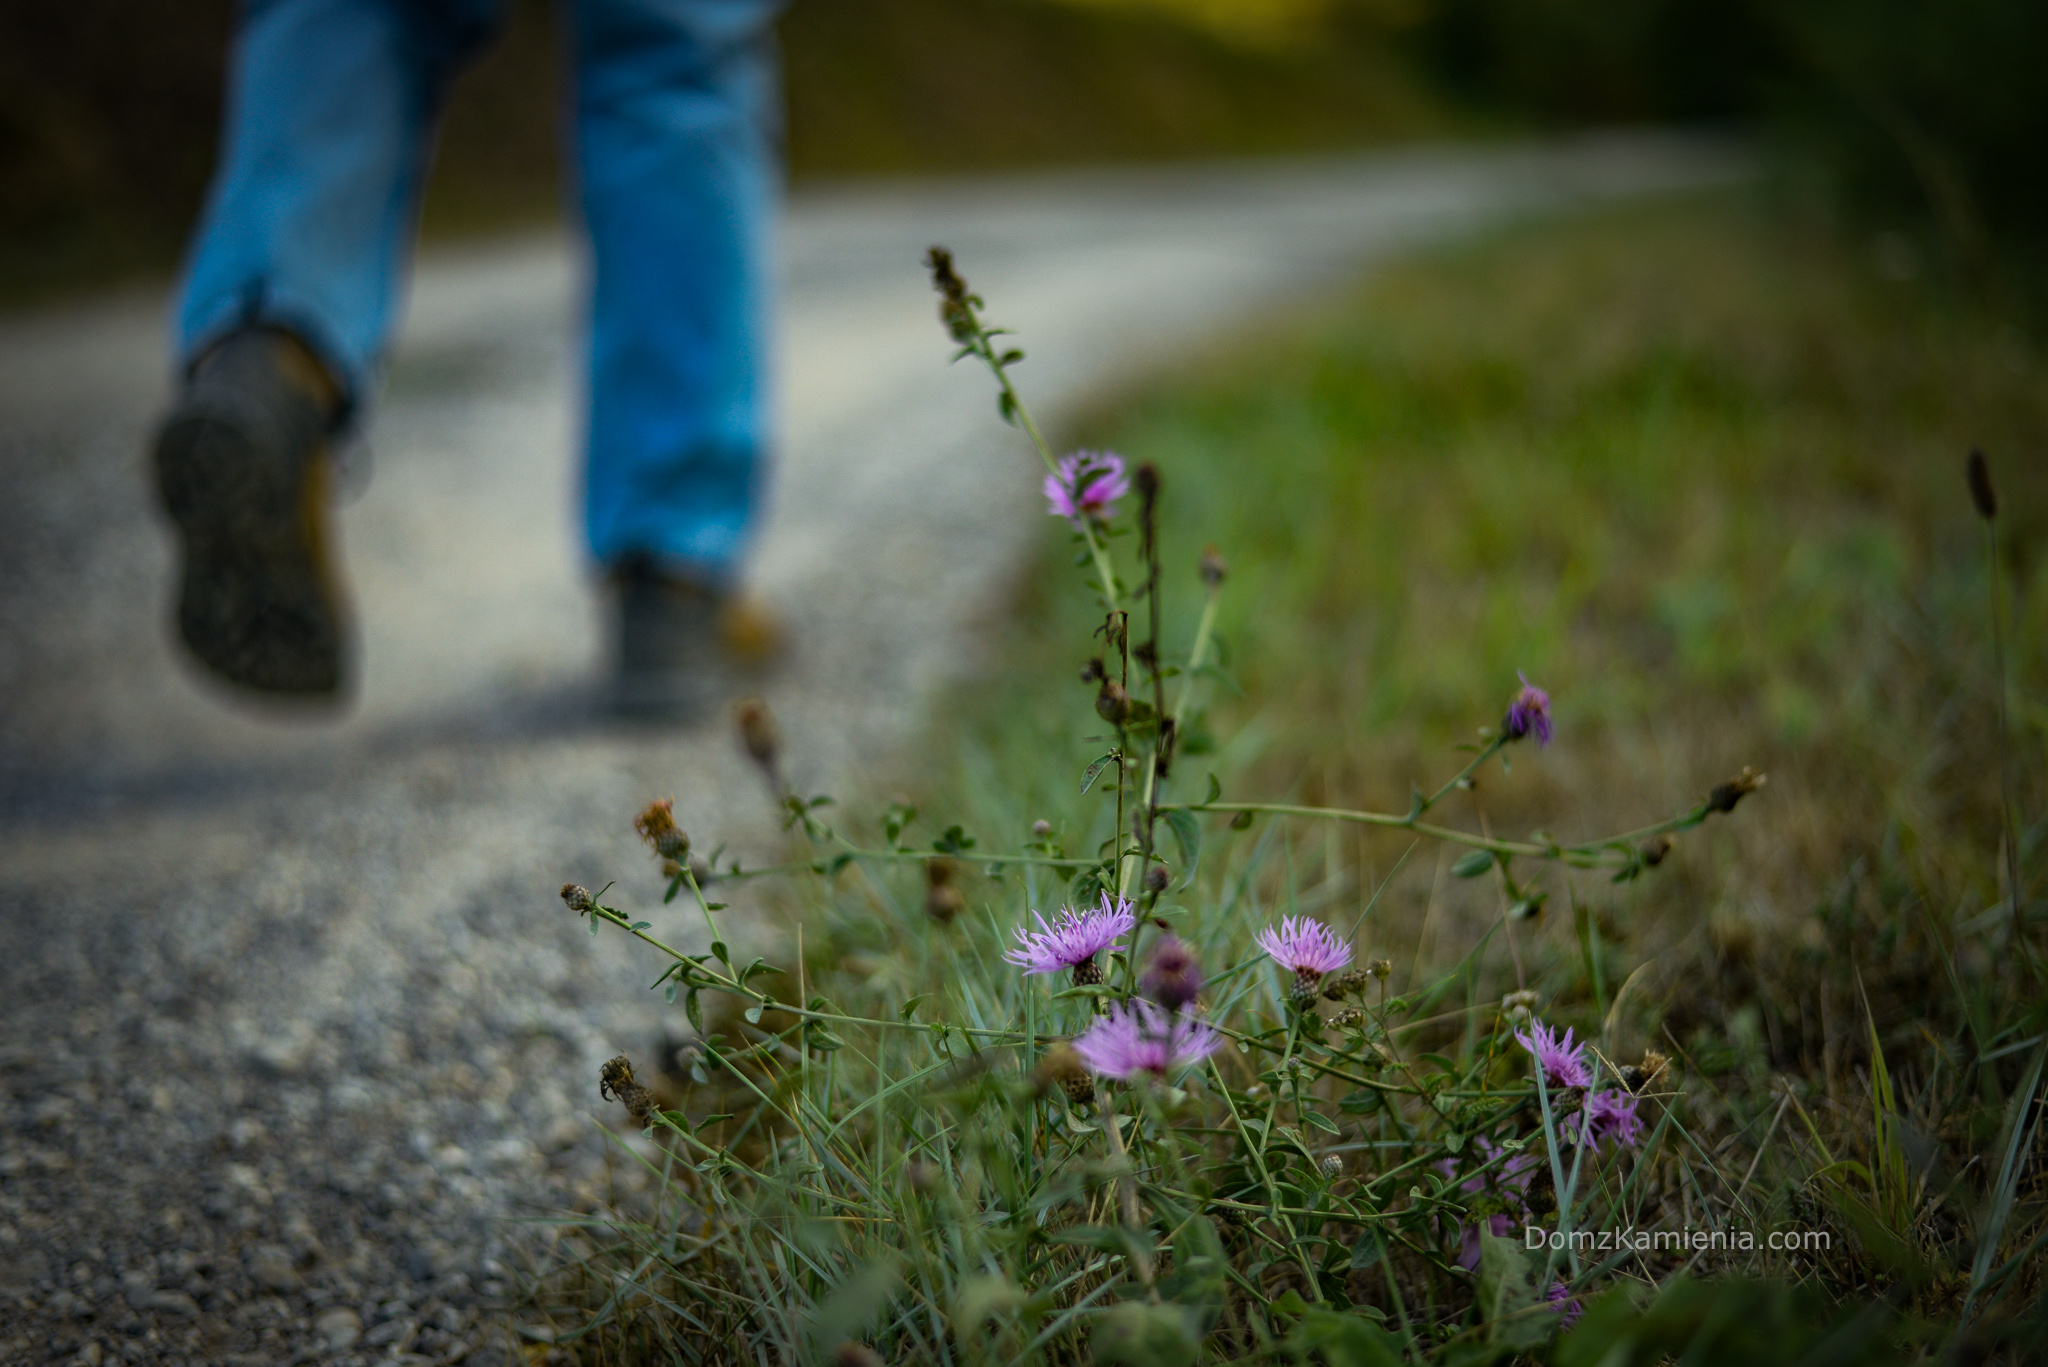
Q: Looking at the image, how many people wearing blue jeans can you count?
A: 1